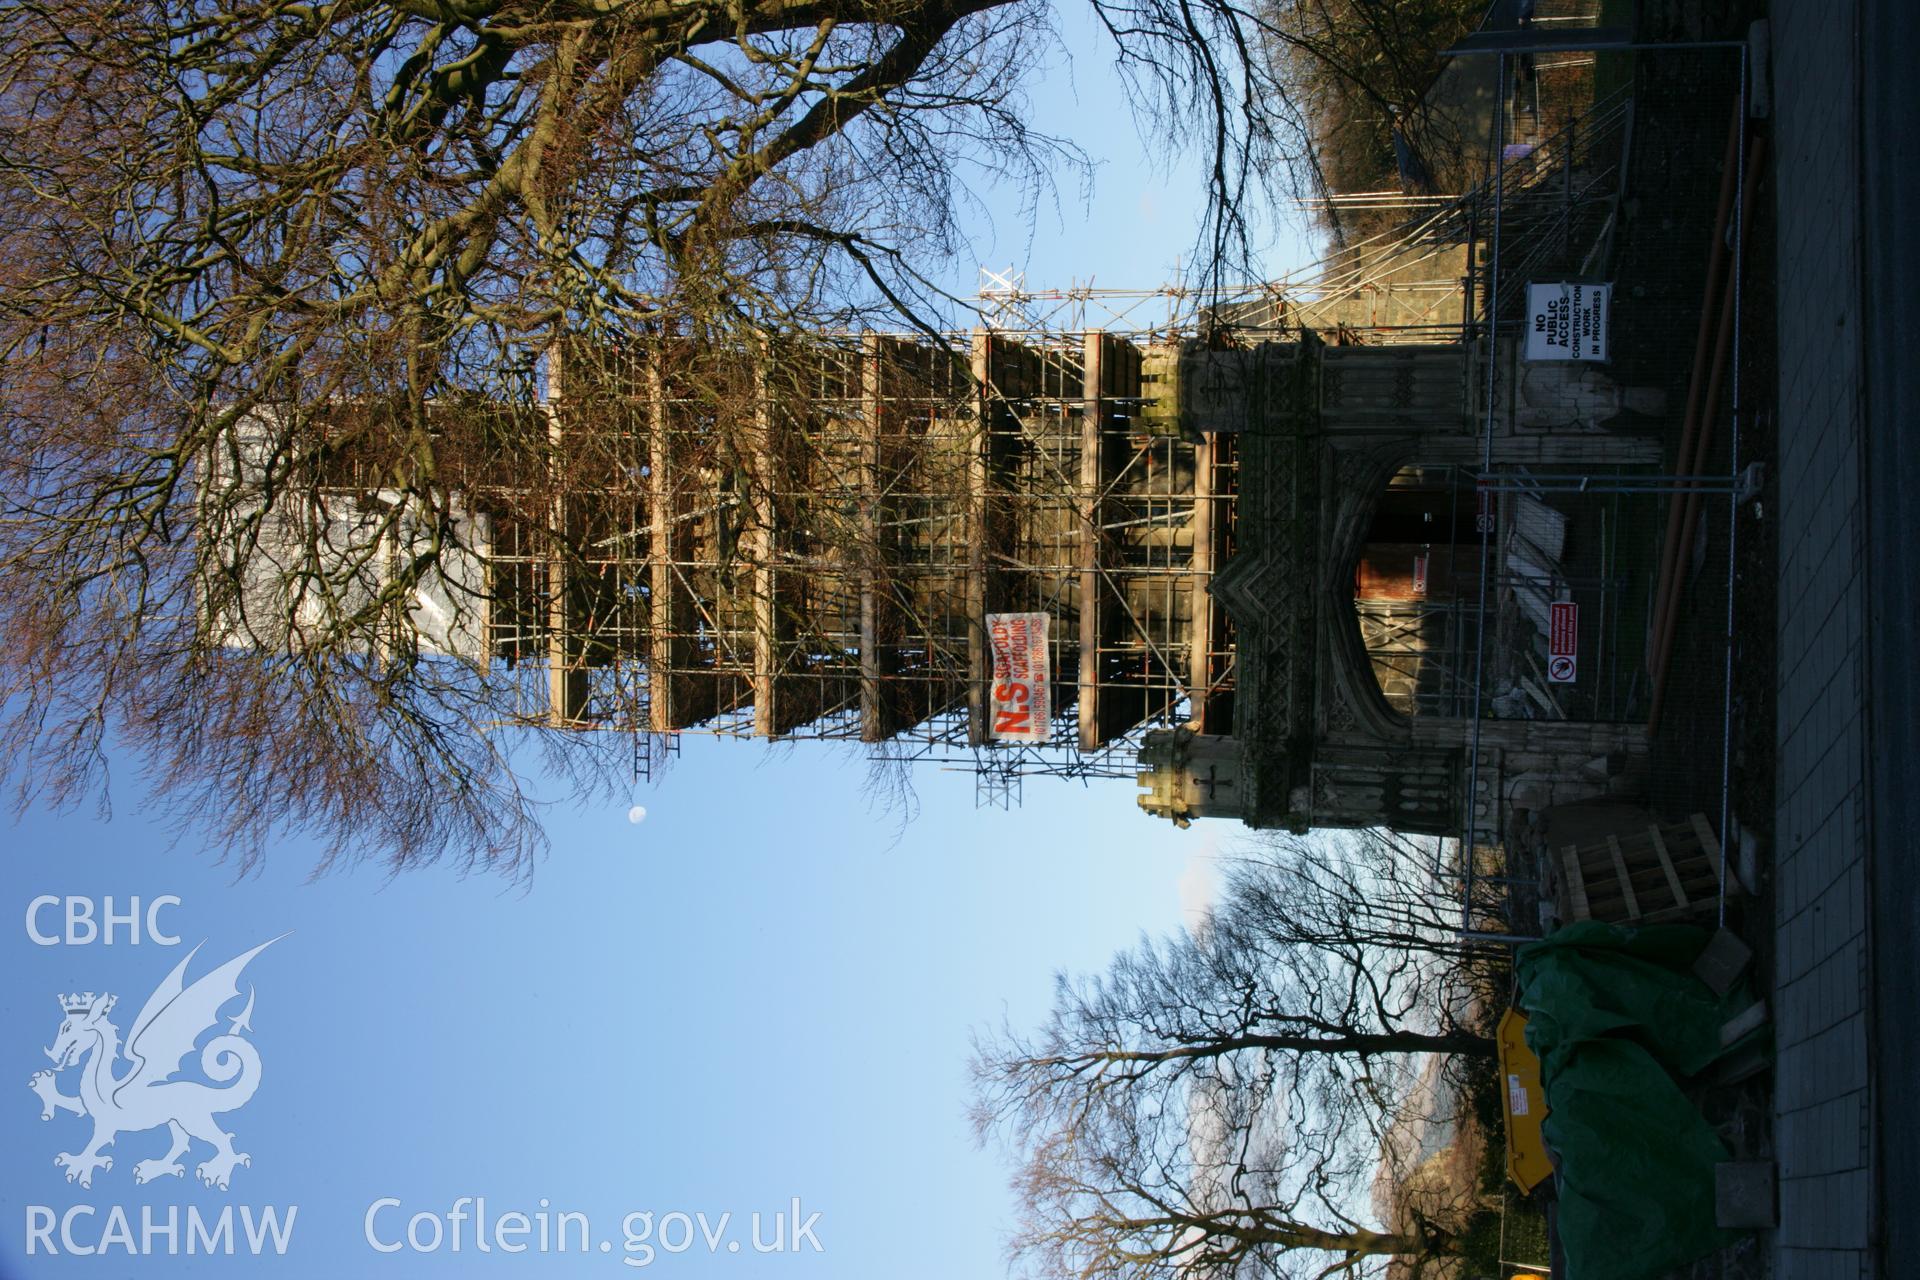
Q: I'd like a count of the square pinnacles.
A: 2